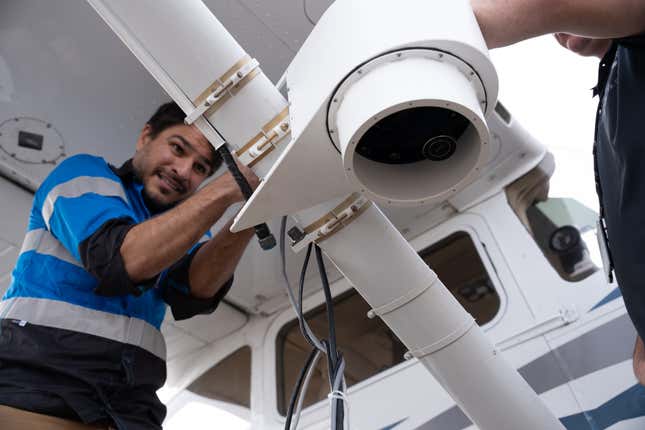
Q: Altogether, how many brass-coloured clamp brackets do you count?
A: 3